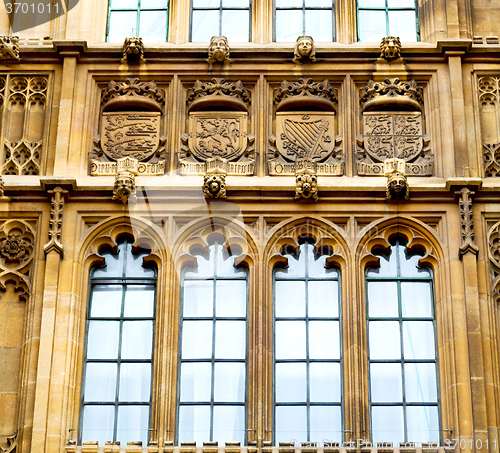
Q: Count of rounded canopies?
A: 4